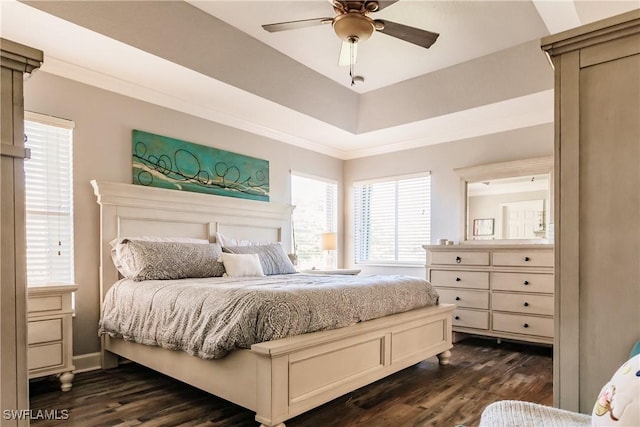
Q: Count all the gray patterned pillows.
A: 2